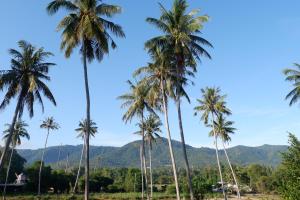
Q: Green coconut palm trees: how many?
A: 12